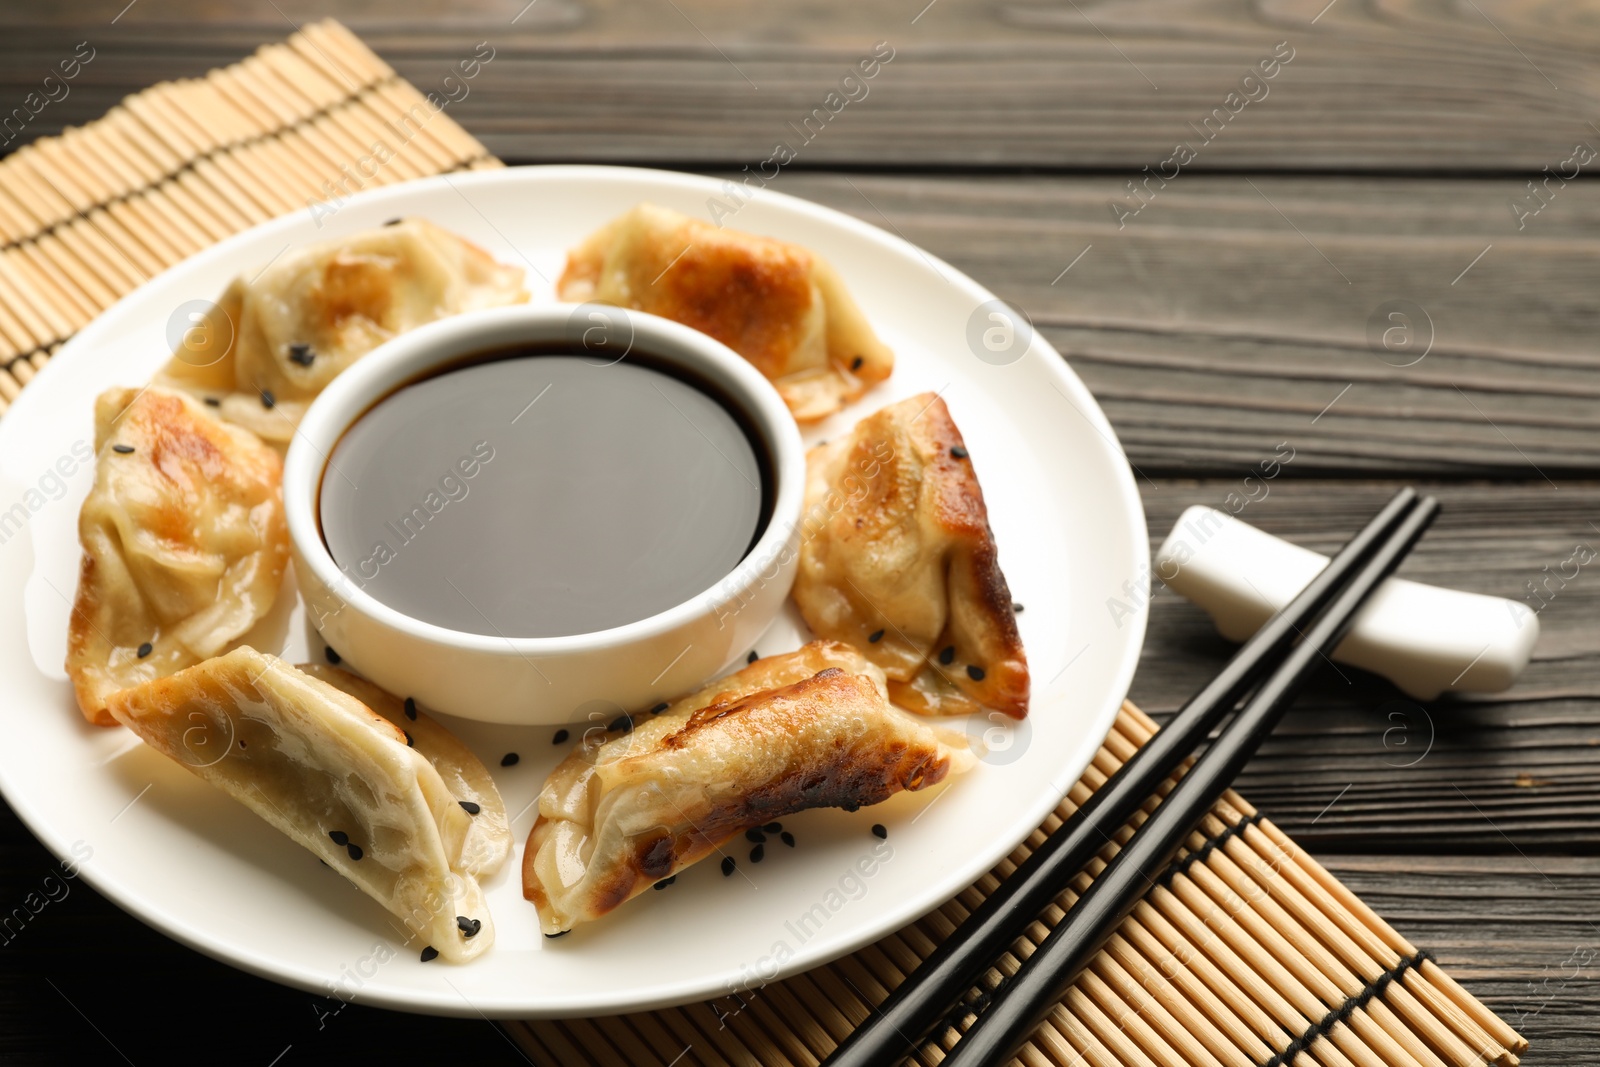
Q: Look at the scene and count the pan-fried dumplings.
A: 6